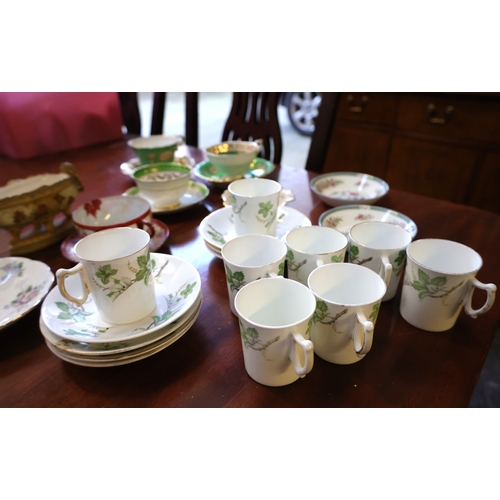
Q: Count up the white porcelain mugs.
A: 8